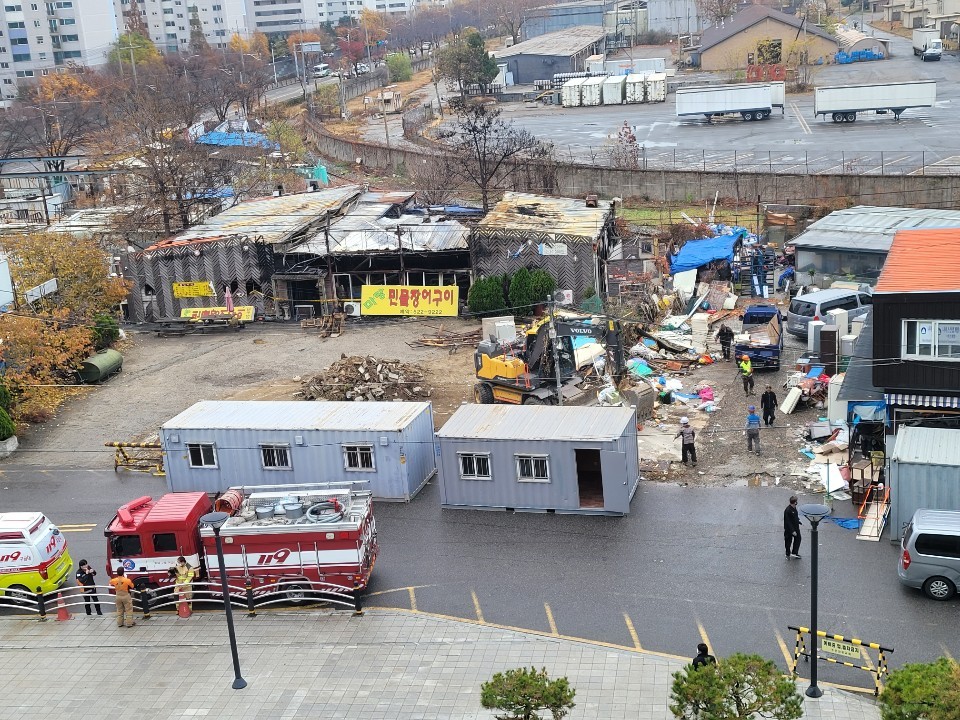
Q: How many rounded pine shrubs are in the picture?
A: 3